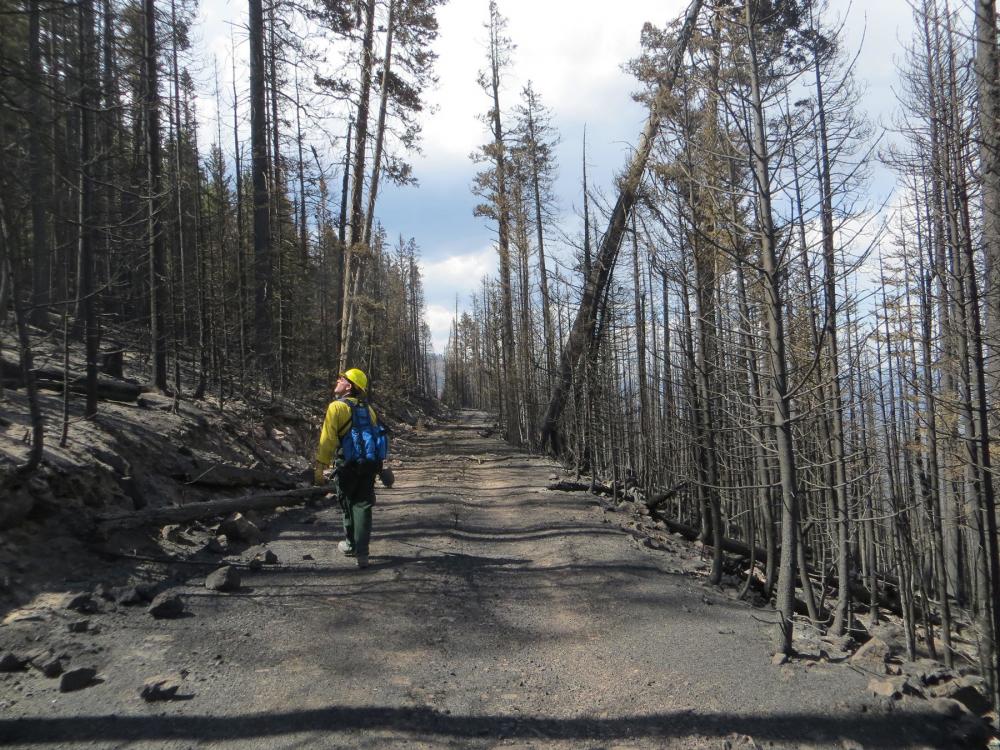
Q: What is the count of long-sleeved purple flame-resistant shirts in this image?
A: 0